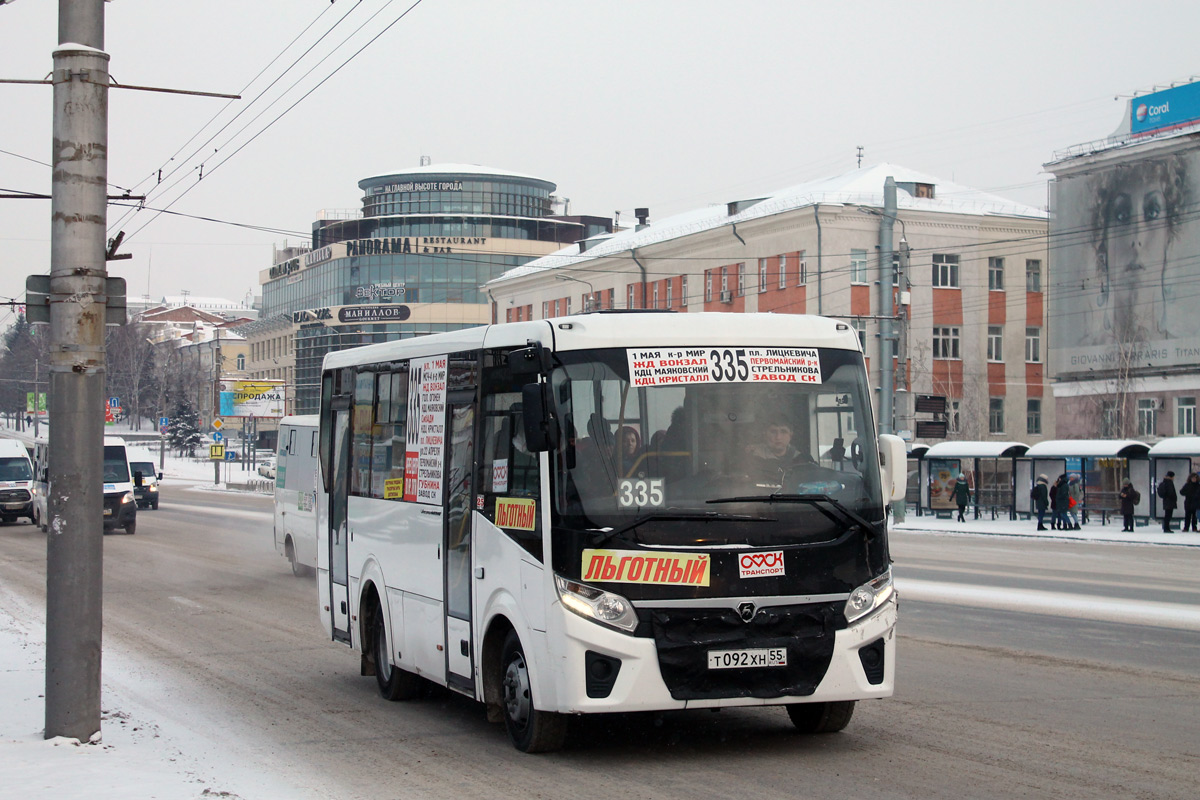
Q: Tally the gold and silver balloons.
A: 0